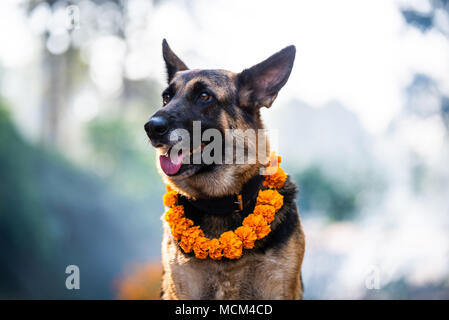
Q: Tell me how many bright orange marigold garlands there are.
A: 1